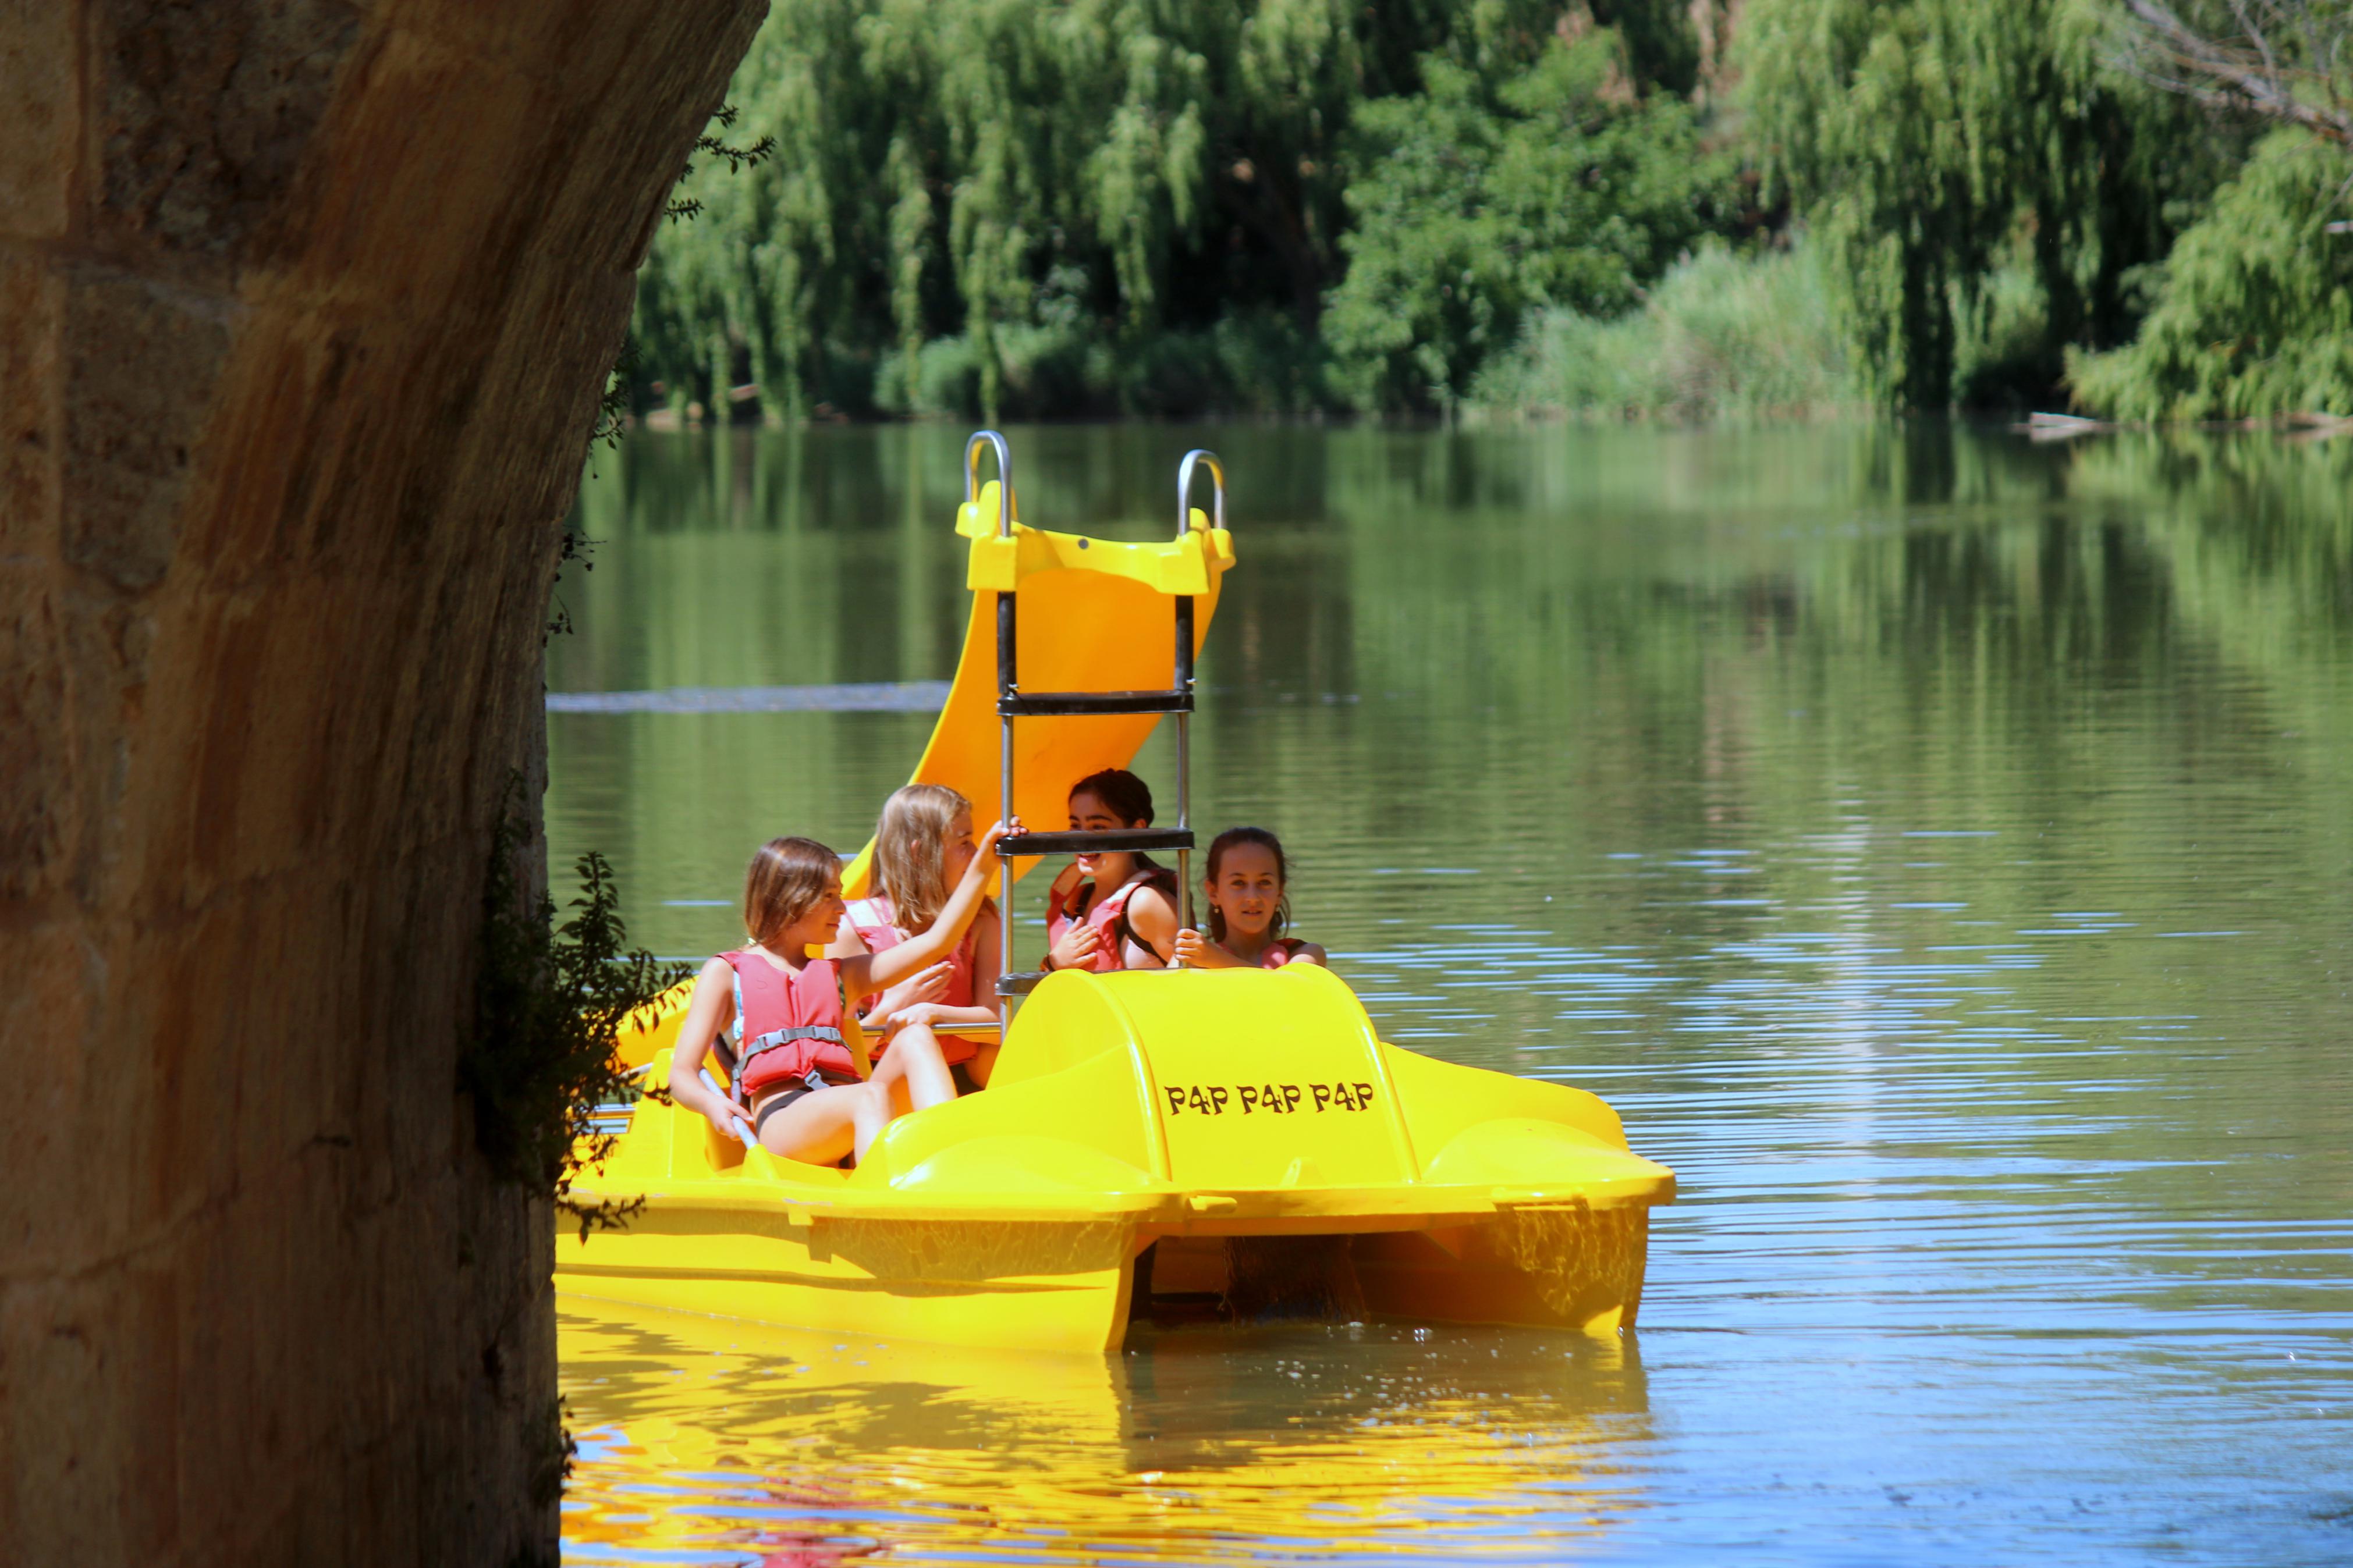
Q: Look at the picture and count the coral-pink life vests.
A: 4